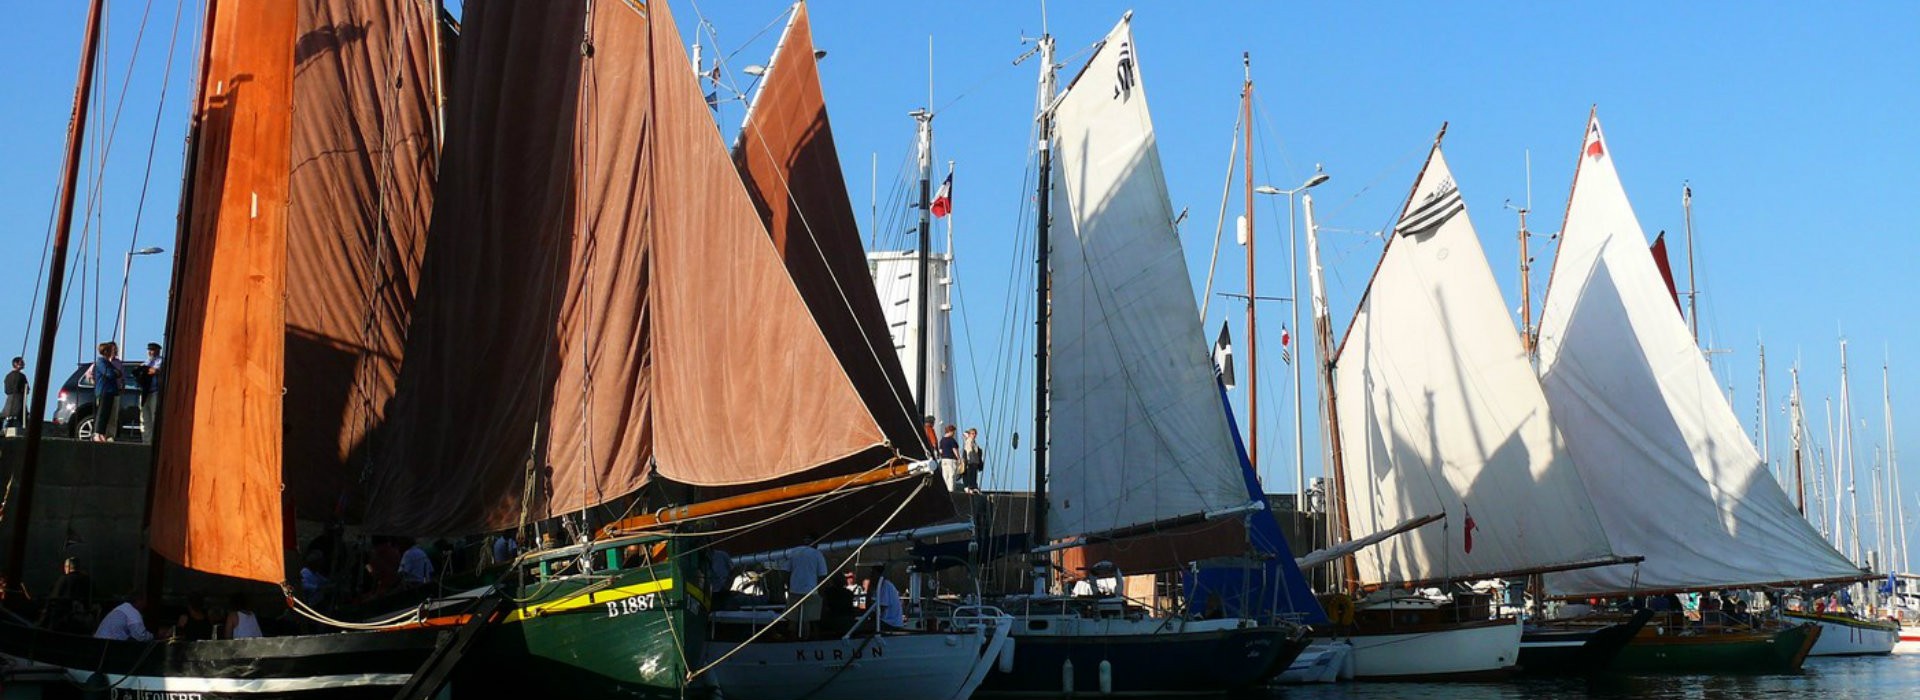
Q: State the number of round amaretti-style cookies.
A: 0